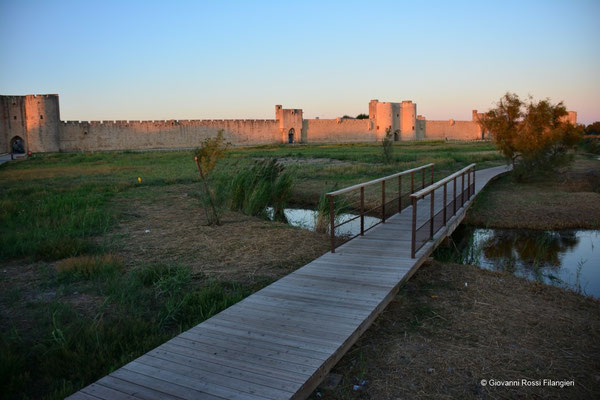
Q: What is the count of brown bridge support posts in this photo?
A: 14